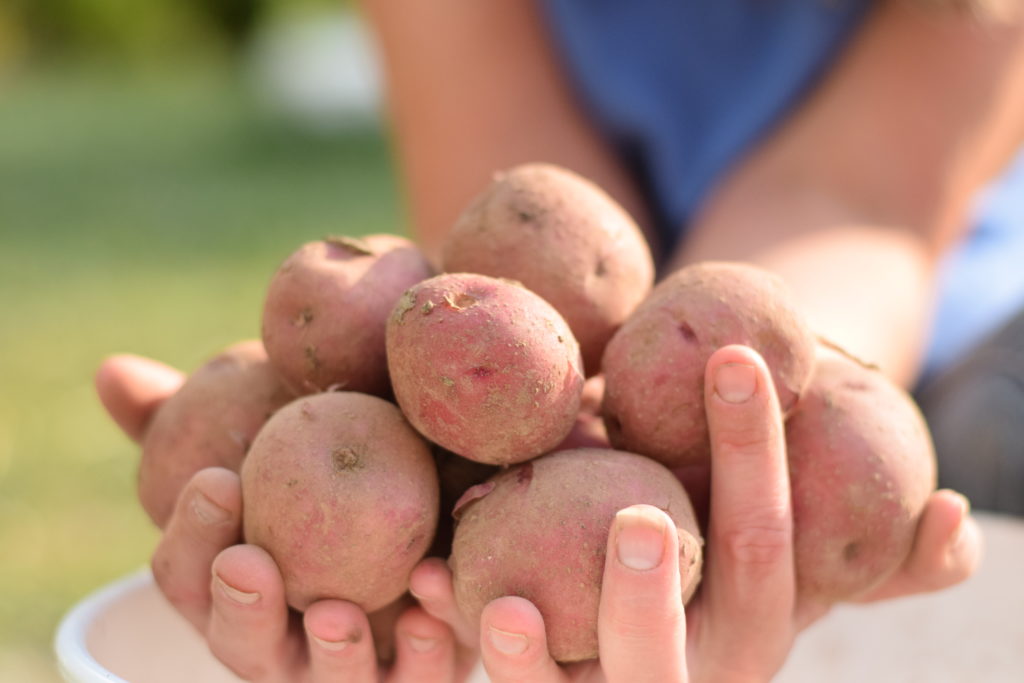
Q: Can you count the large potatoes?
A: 8